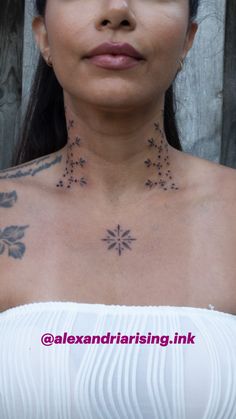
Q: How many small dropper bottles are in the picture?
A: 0